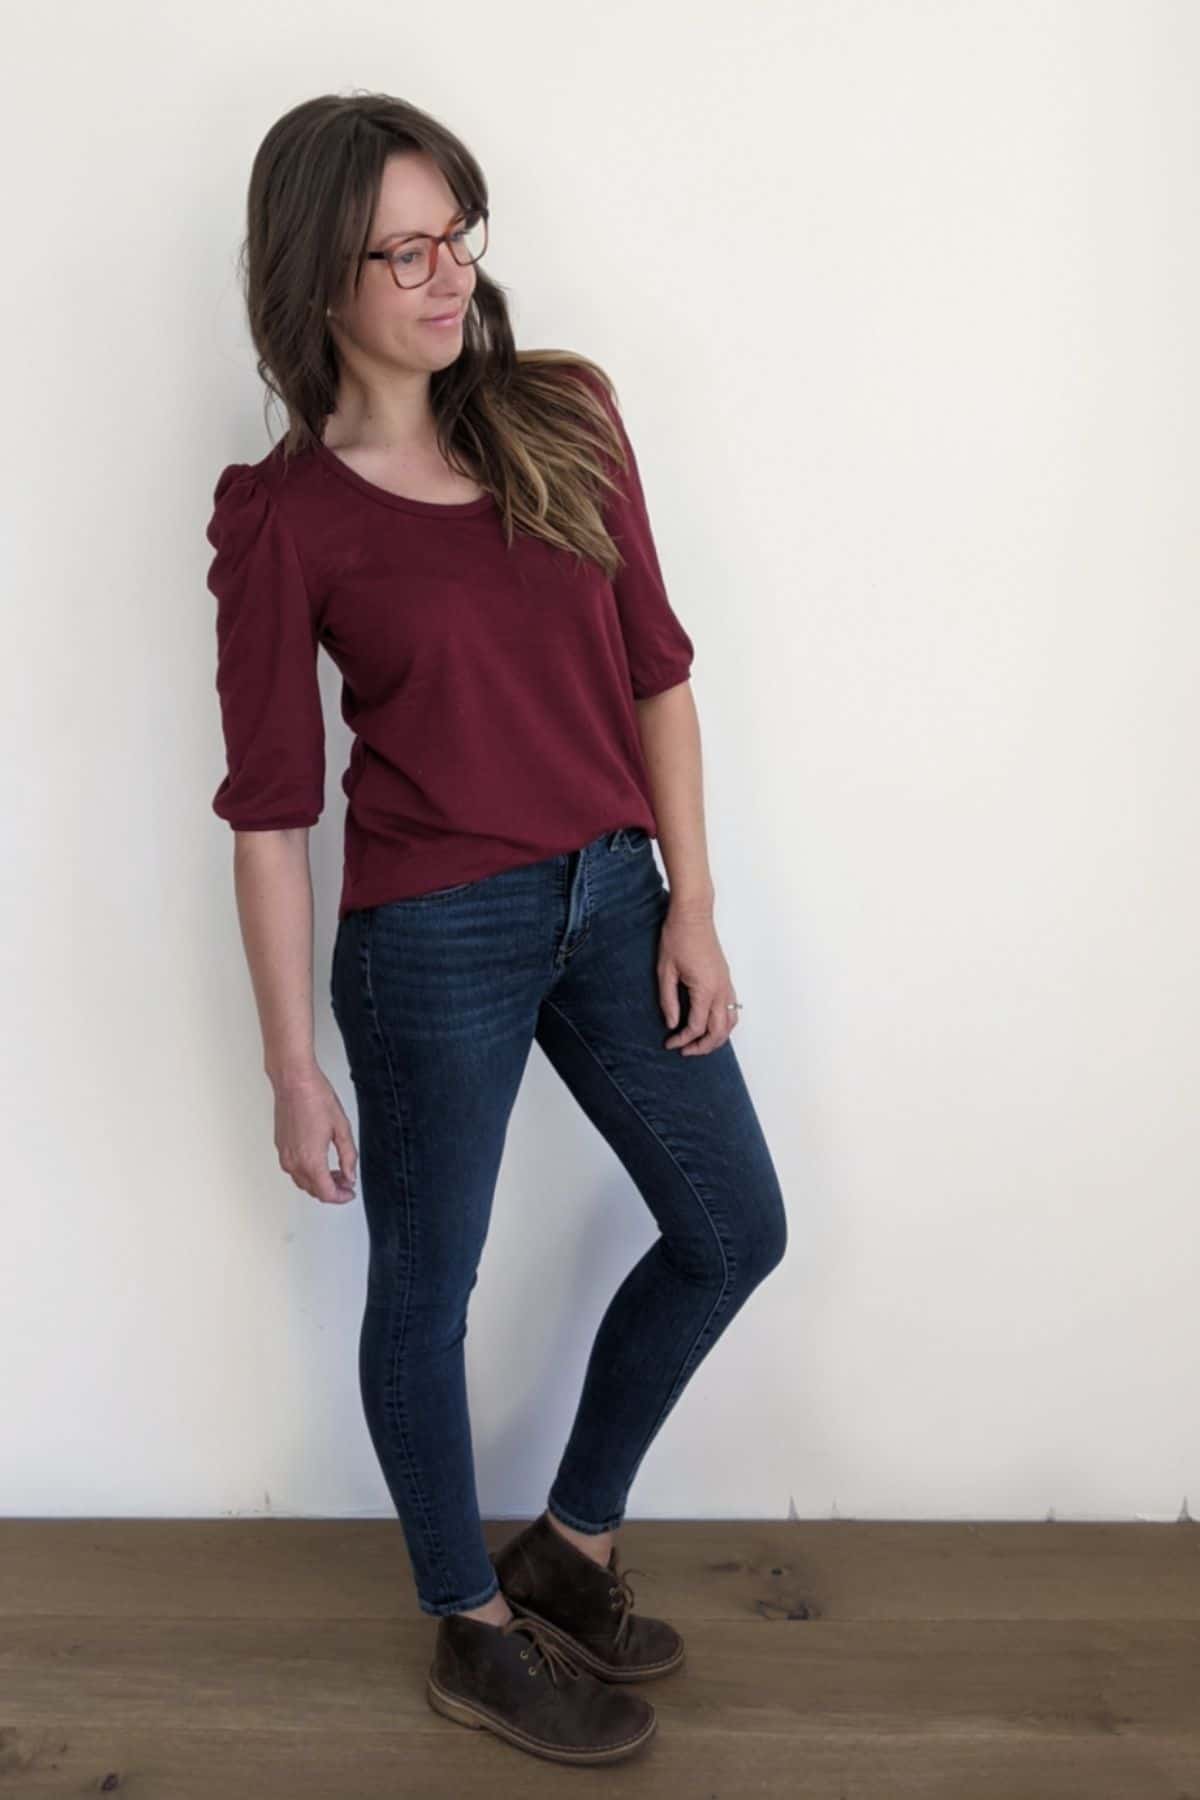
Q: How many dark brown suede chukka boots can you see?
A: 2